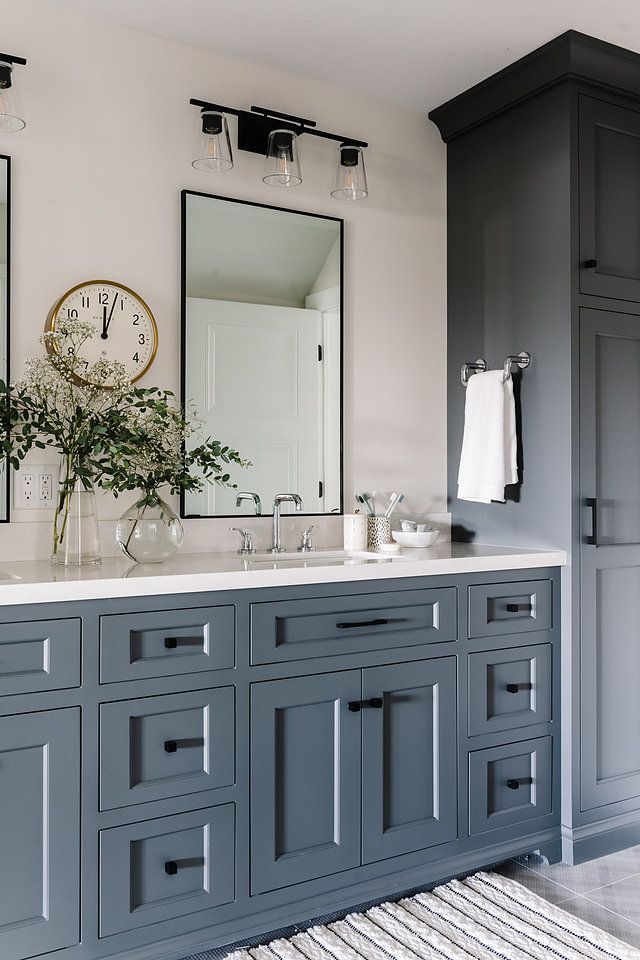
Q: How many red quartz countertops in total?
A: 0